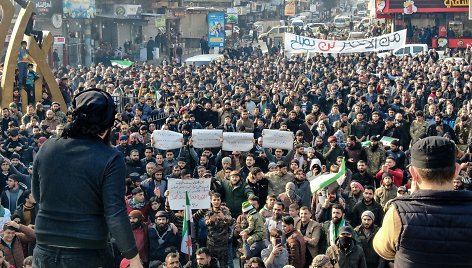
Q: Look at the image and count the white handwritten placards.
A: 5